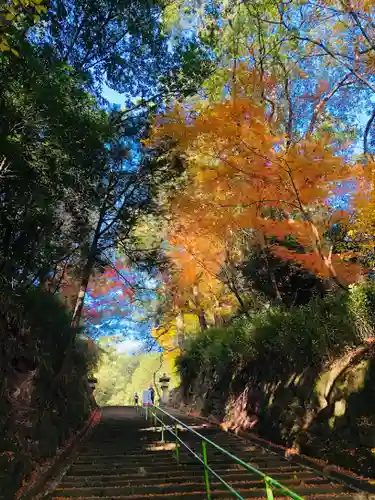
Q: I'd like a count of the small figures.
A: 2